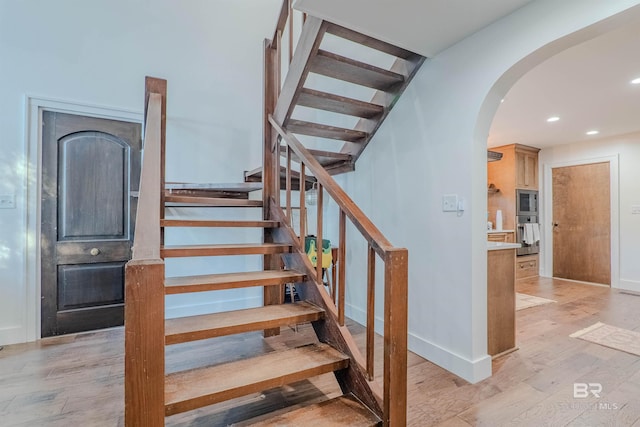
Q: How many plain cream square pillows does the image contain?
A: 0